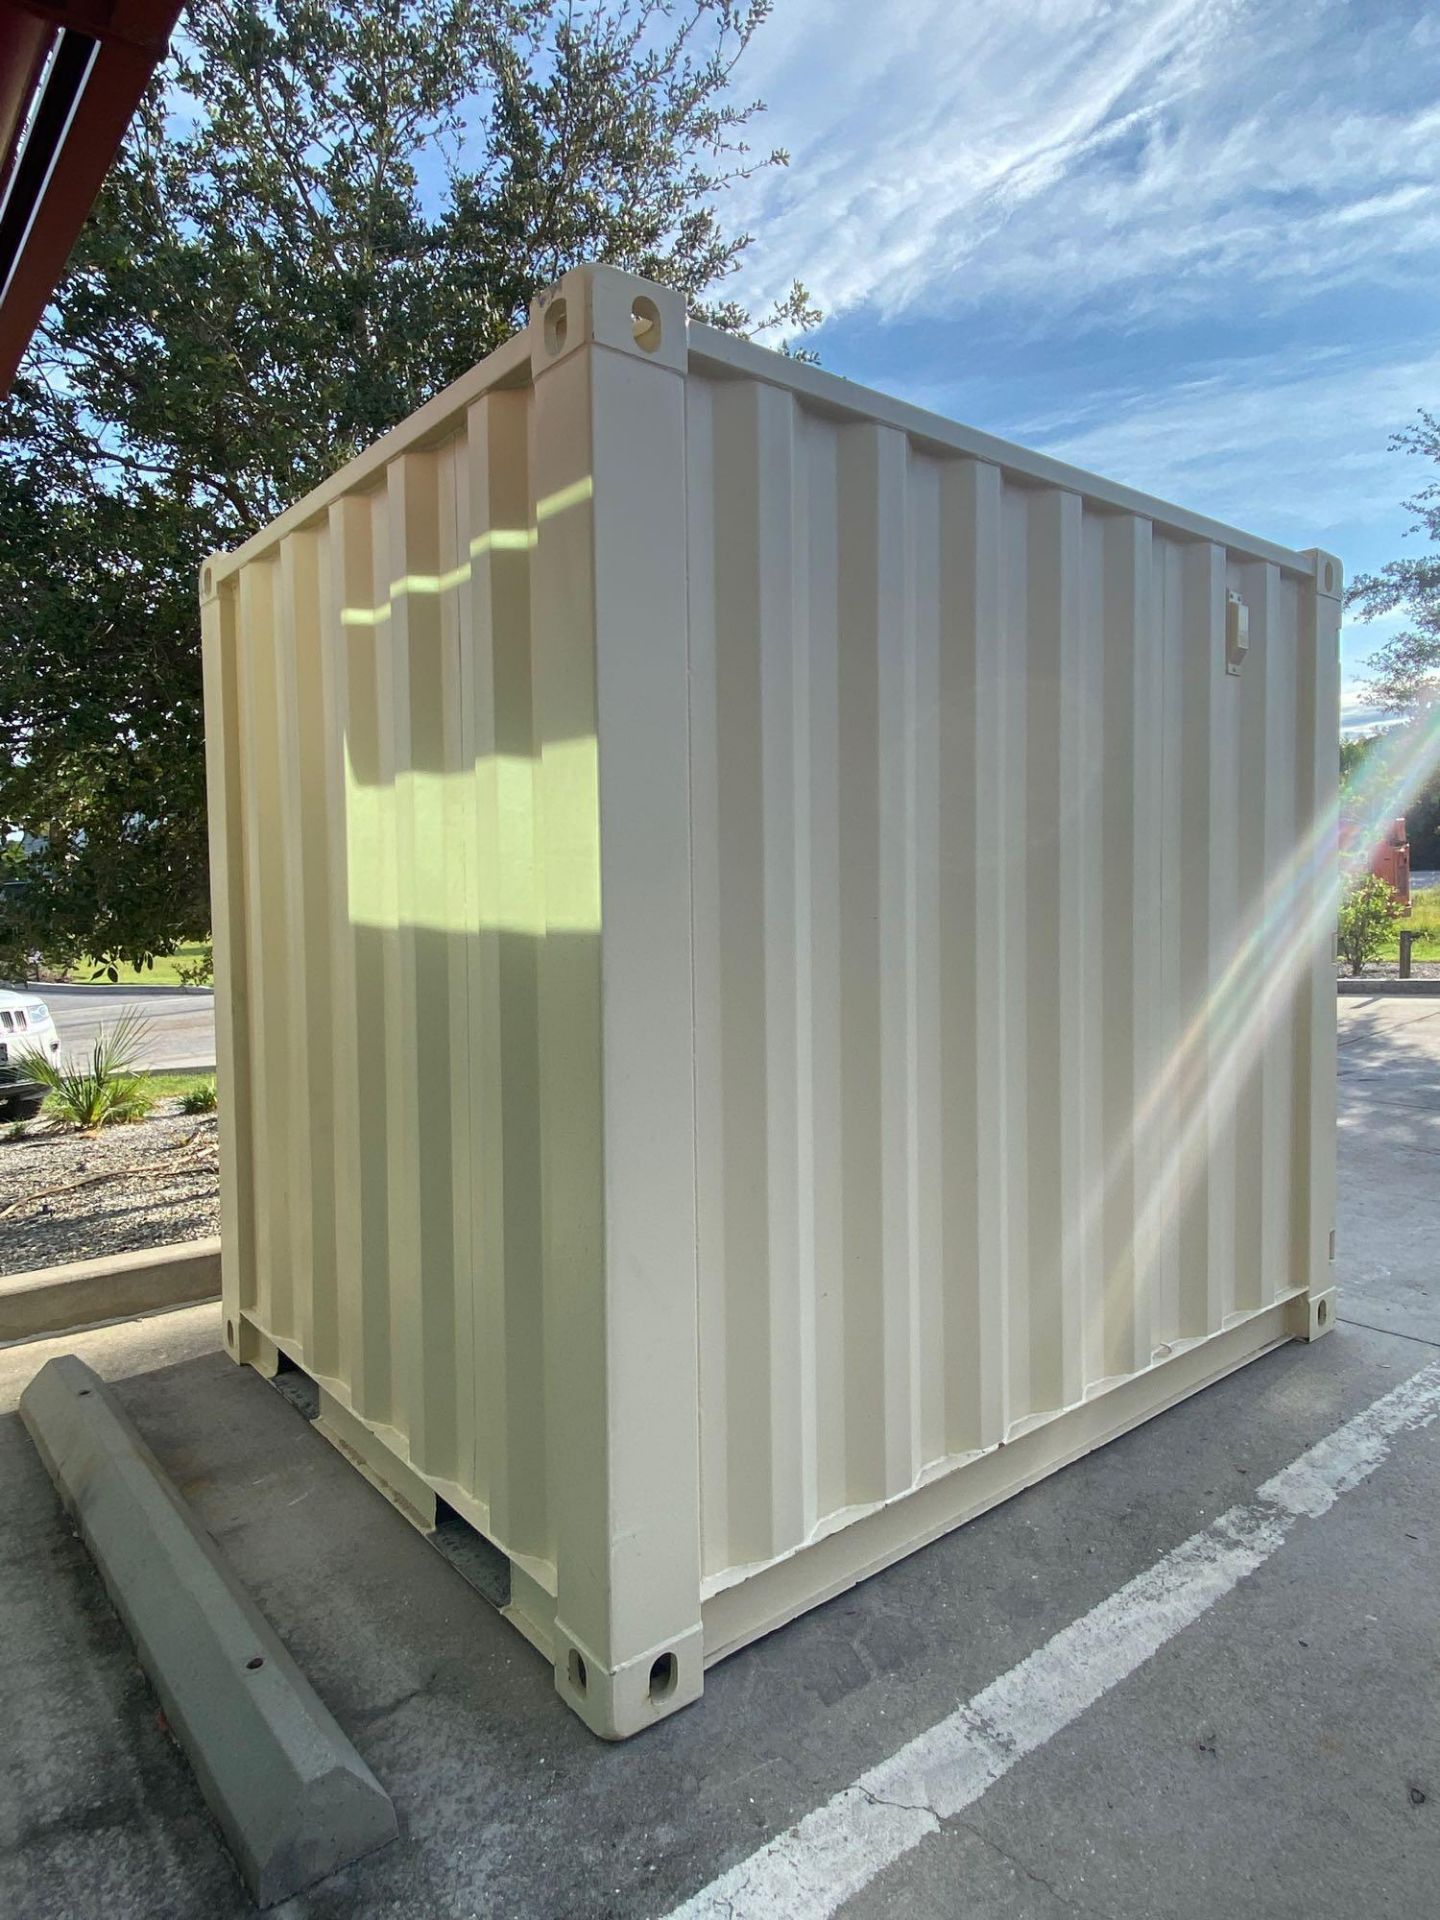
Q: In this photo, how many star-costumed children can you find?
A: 0